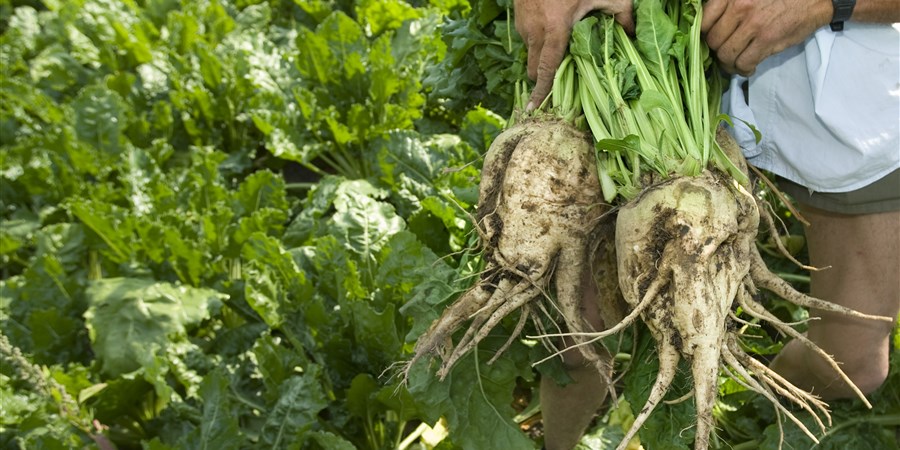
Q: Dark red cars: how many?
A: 0